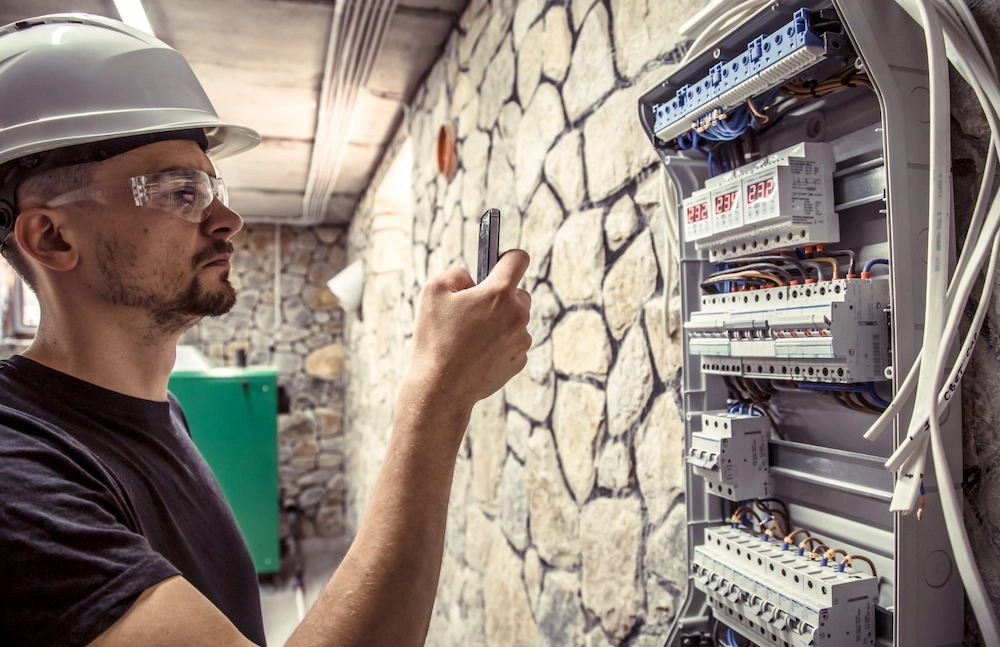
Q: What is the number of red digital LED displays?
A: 3